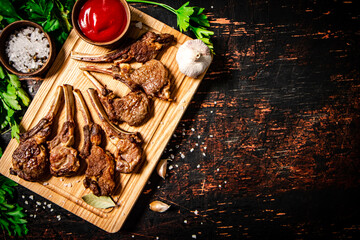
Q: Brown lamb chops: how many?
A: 7